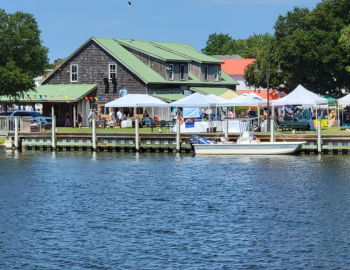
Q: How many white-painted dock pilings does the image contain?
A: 8